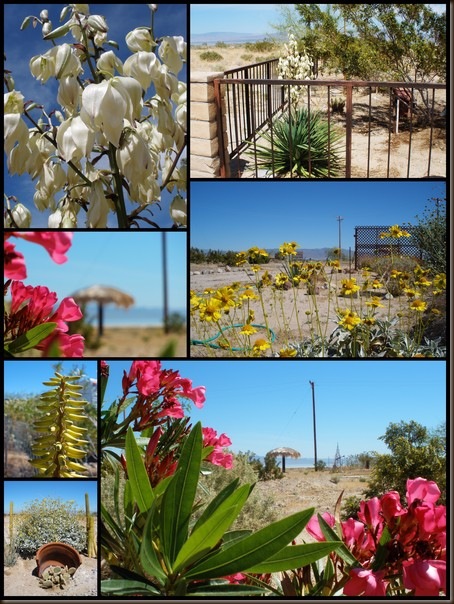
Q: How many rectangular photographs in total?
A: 7